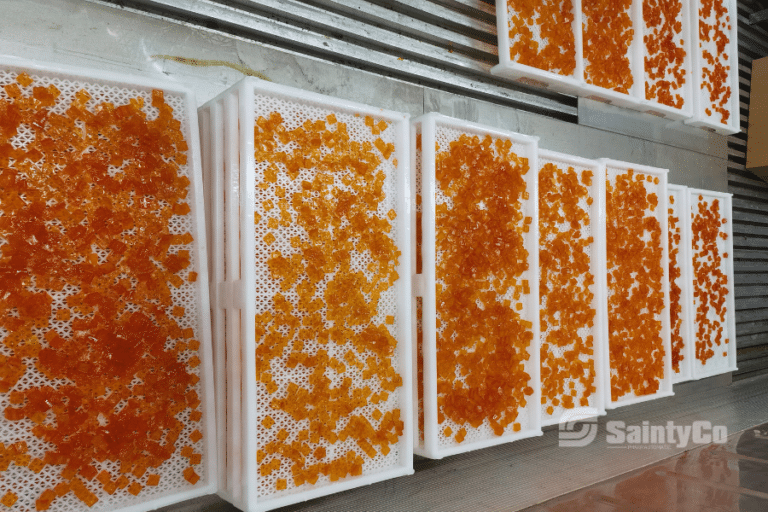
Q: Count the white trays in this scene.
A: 11